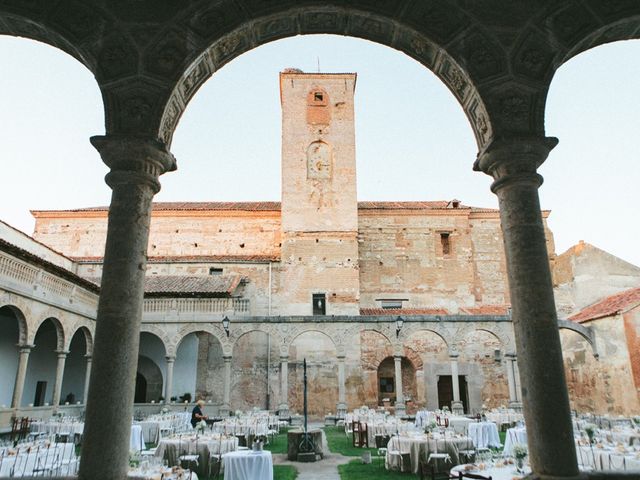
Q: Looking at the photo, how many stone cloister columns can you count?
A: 12